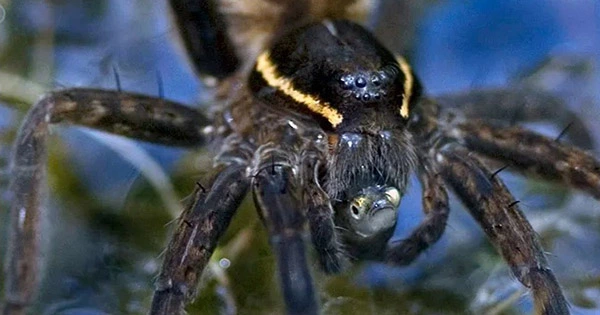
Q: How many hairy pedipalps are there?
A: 2